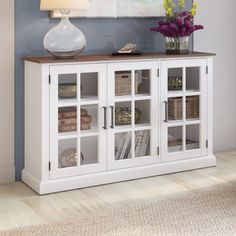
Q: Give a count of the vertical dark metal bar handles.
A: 3